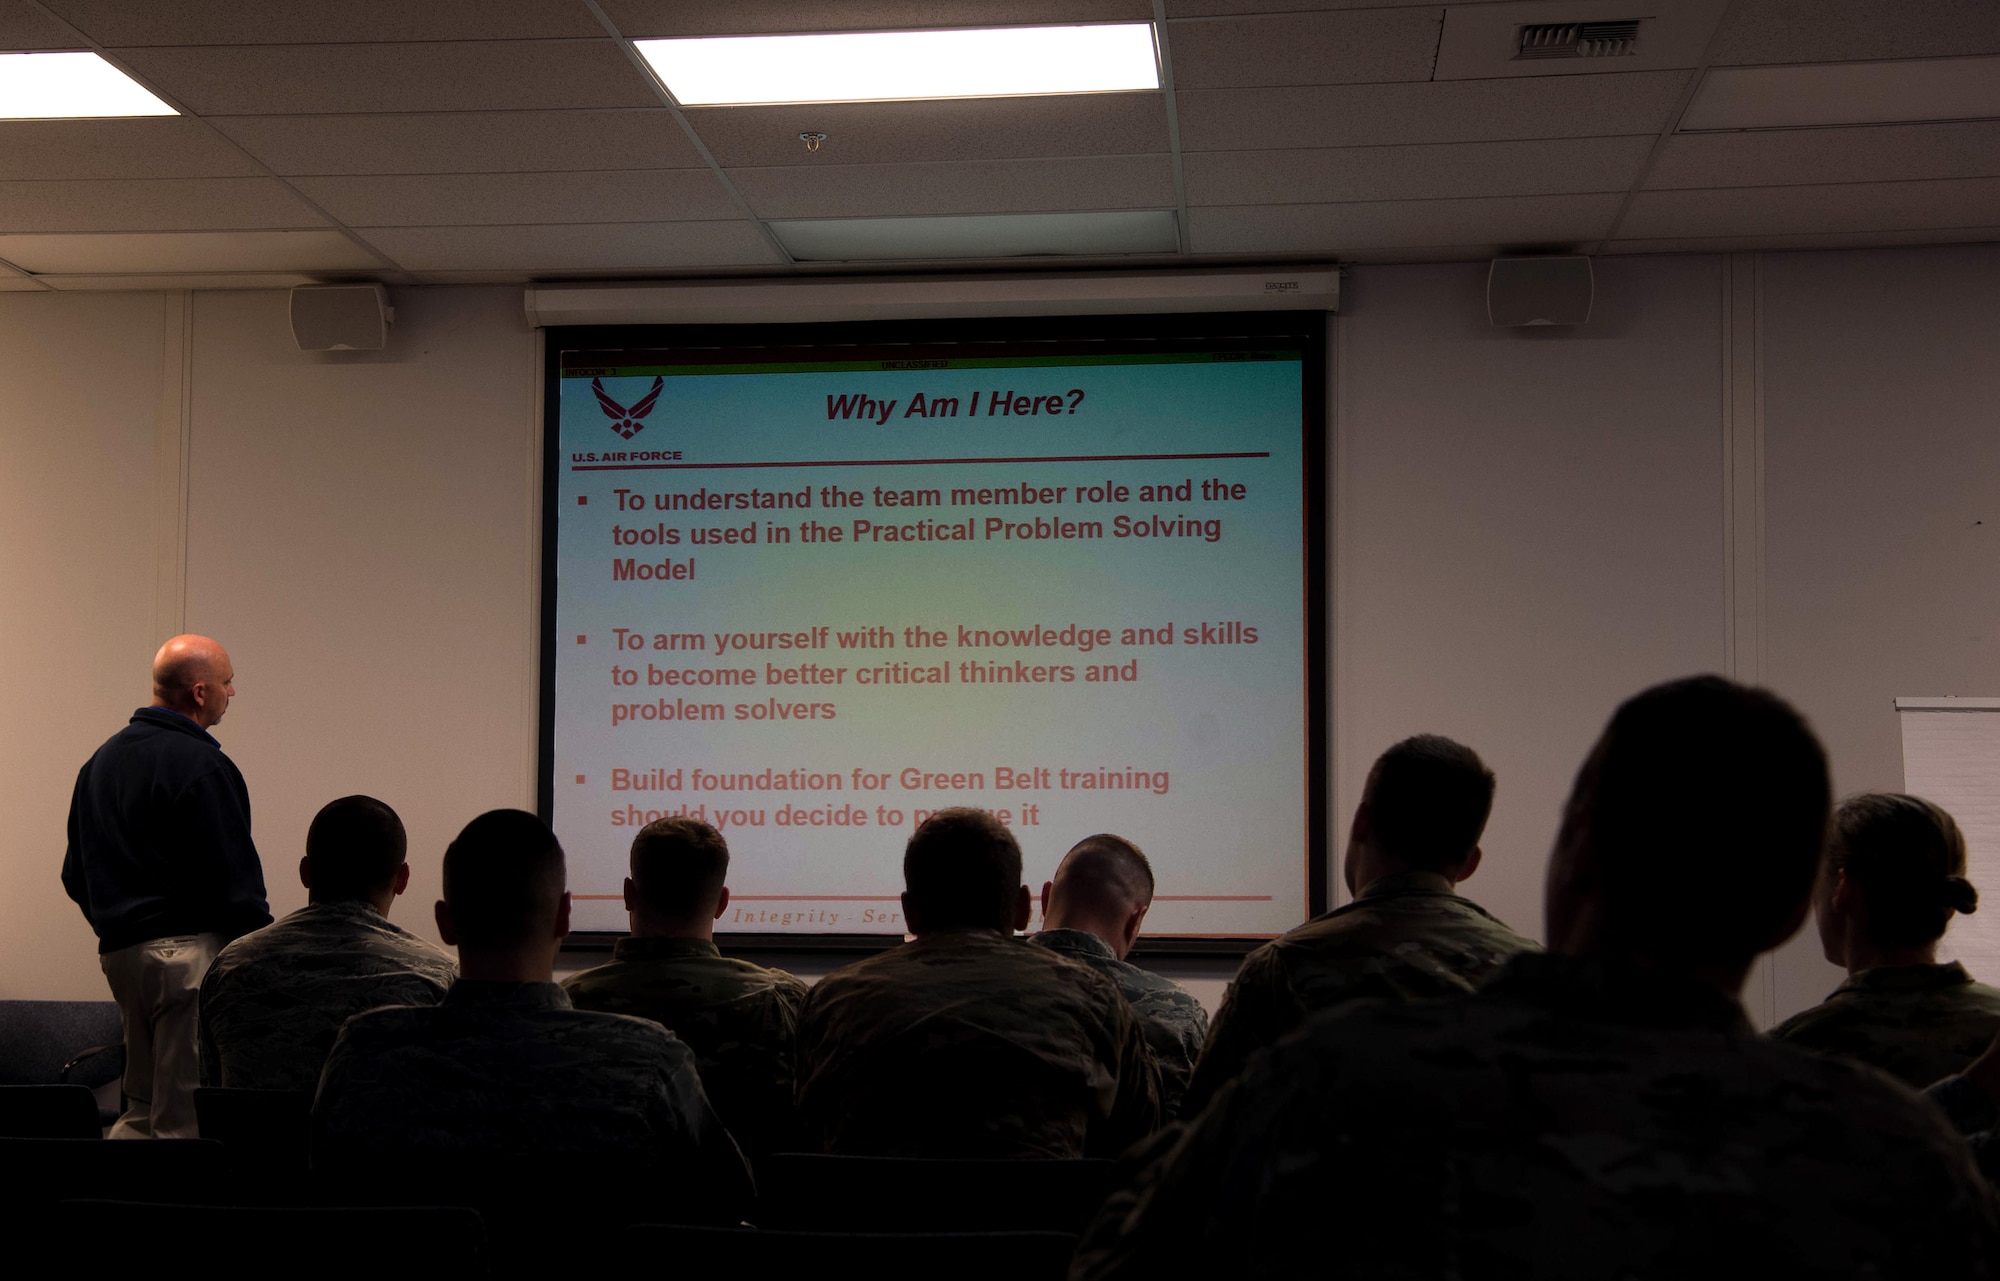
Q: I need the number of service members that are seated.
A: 8